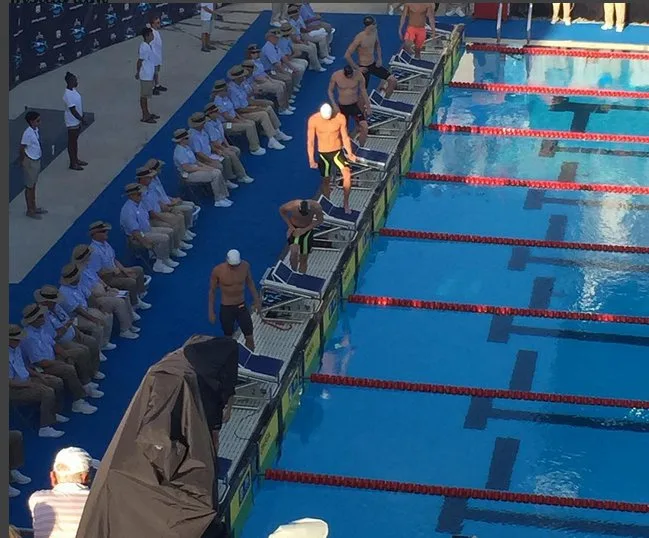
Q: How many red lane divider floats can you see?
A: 8